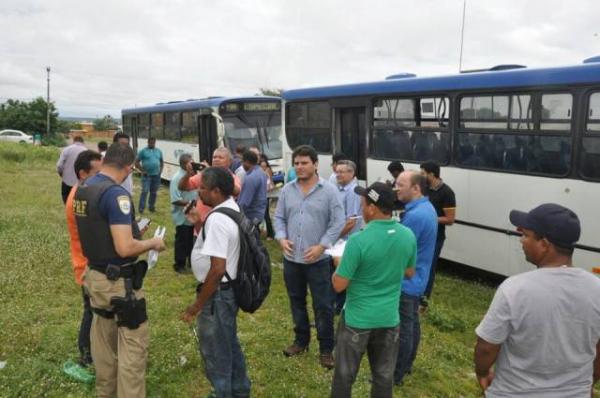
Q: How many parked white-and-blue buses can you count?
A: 2